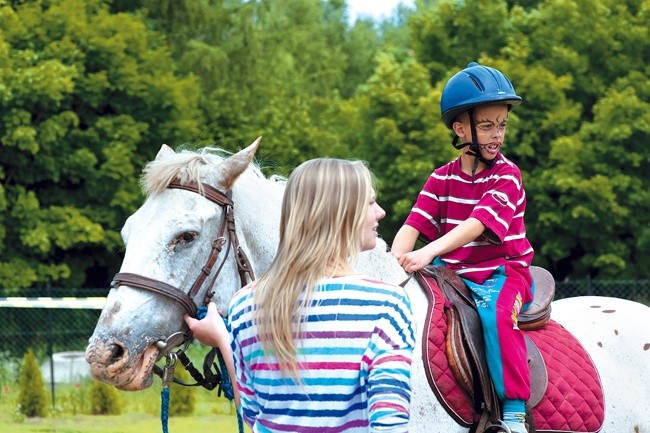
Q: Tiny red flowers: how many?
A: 2